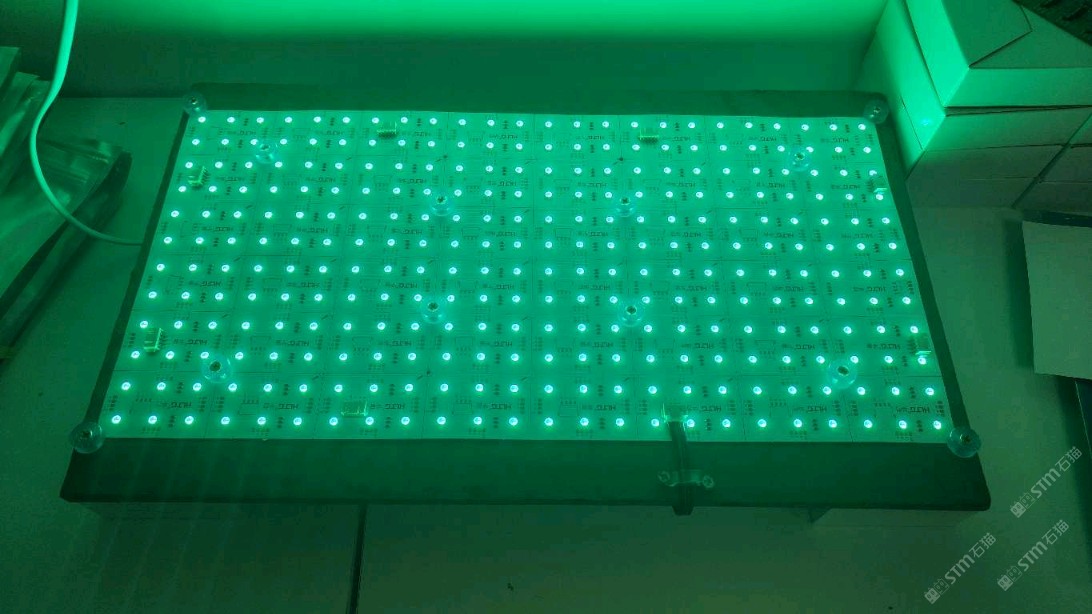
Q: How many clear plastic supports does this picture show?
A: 12